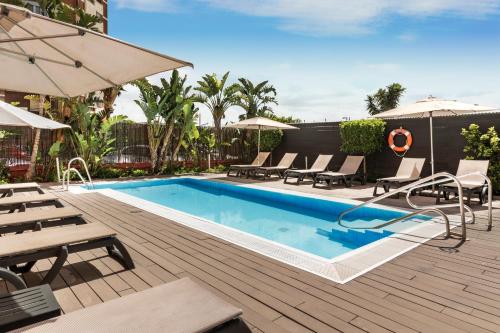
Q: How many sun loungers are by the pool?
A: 11